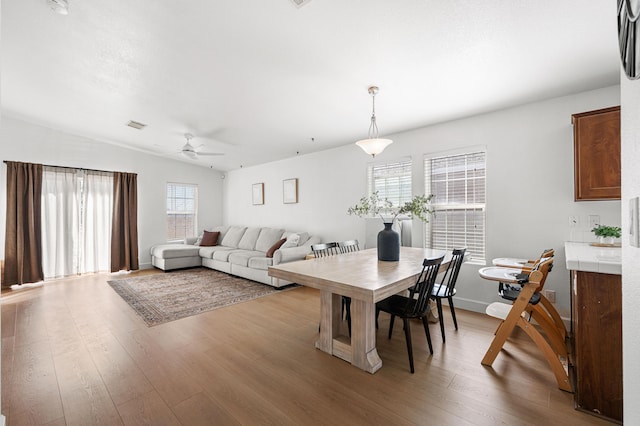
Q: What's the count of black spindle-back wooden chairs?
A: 4